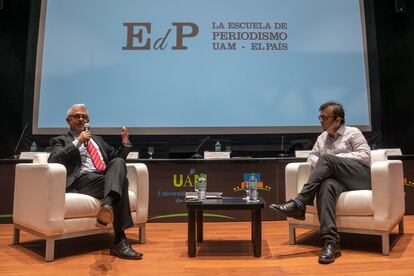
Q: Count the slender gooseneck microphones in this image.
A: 3